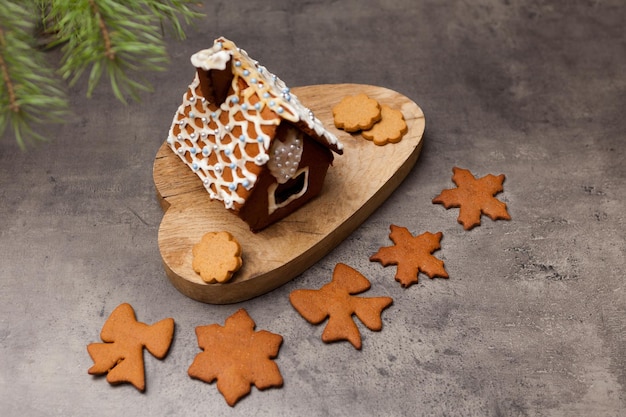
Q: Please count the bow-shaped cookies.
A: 2